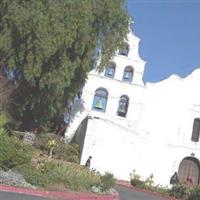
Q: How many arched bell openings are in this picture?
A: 5